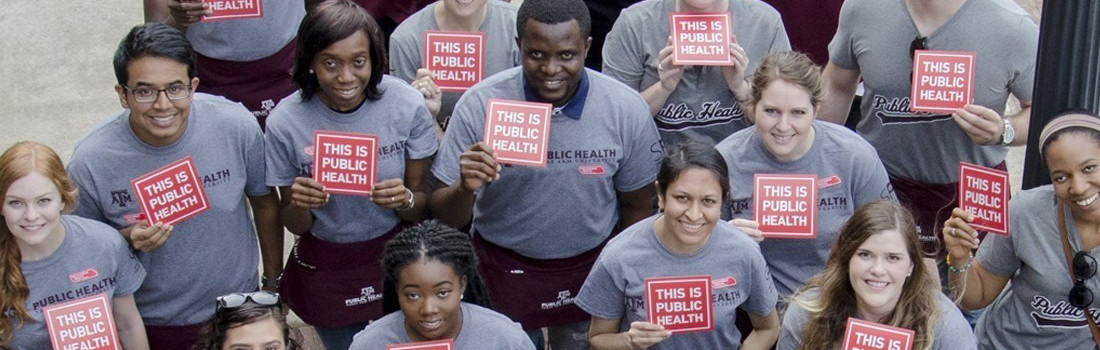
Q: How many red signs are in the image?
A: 13